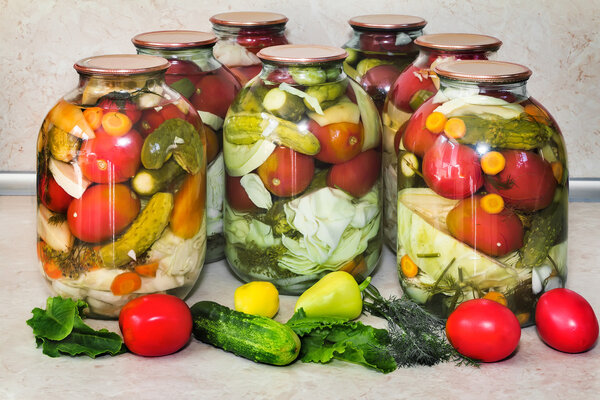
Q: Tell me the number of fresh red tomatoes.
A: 3